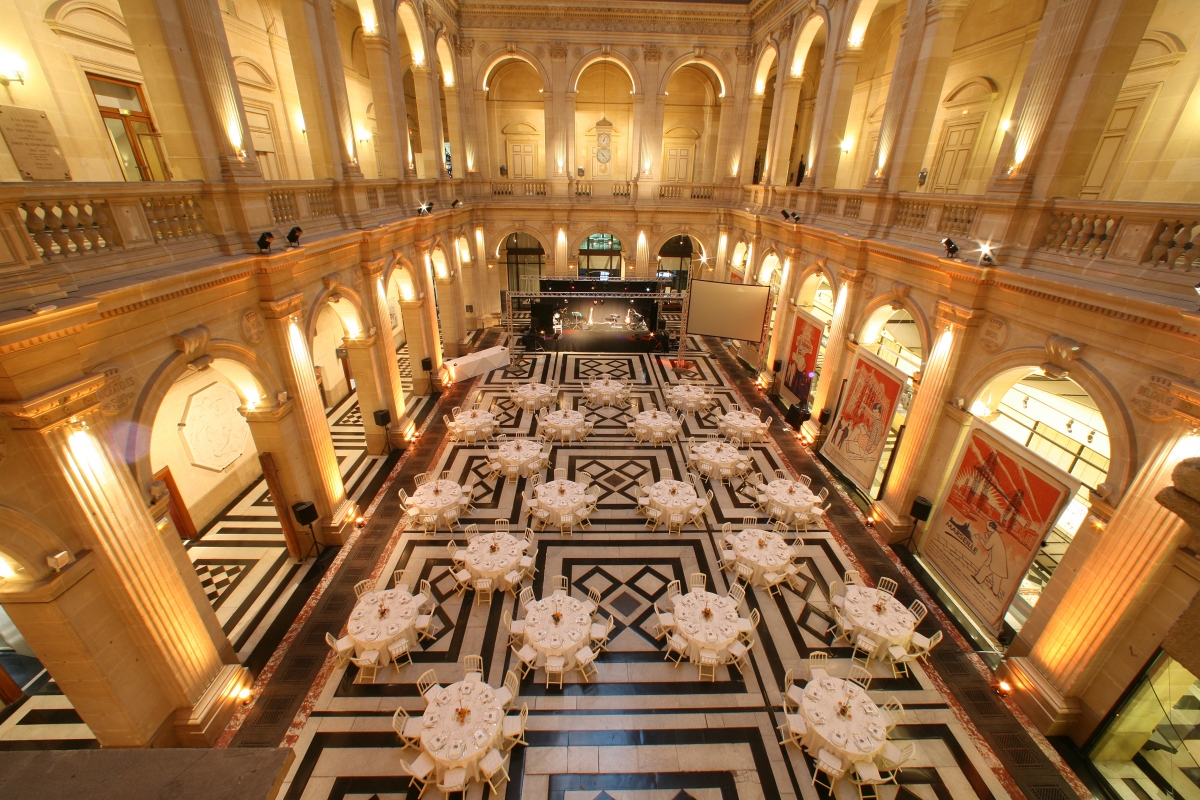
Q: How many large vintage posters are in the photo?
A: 3